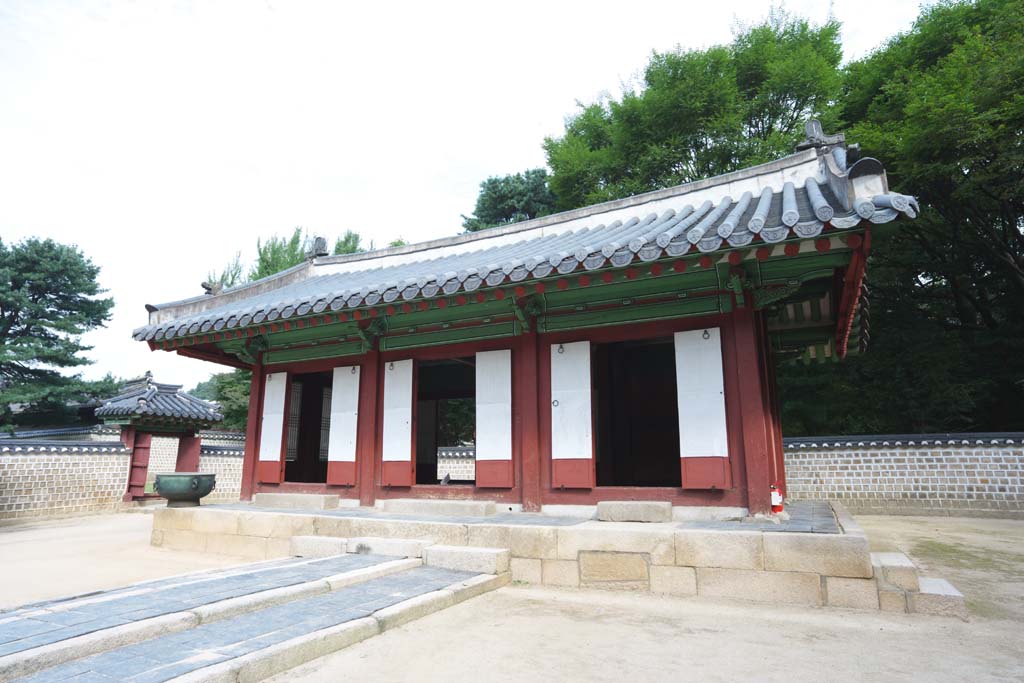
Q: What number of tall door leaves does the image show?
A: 6